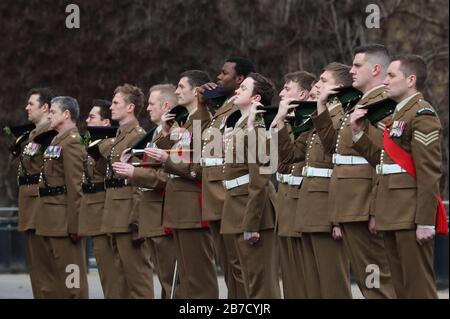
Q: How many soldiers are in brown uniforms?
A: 12